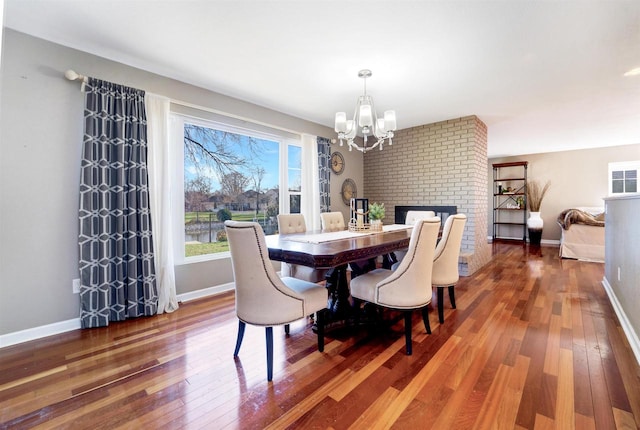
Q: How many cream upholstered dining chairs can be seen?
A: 6